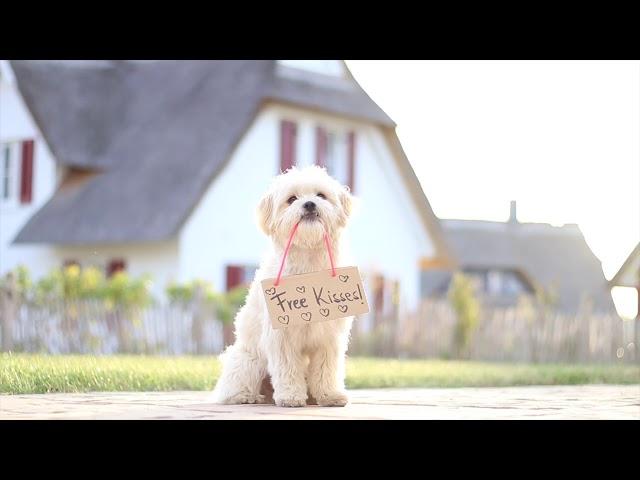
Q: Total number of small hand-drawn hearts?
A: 7